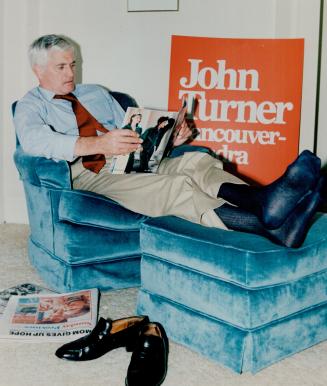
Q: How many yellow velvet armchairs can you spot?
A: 0